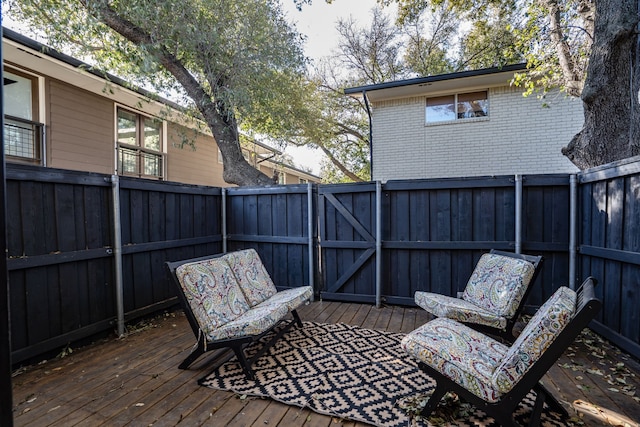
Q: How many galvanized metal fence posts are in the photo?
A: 6